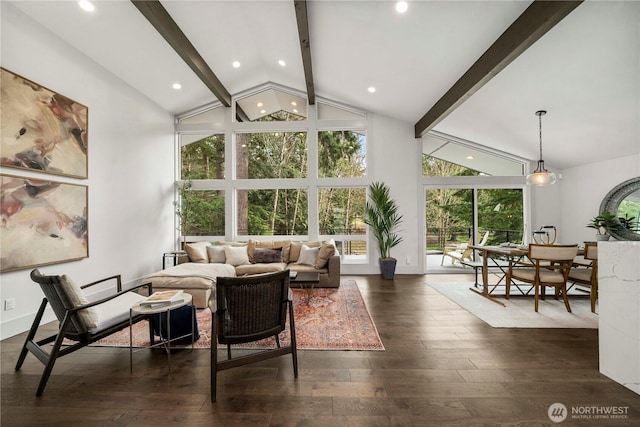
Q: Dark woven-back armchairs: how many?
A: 2